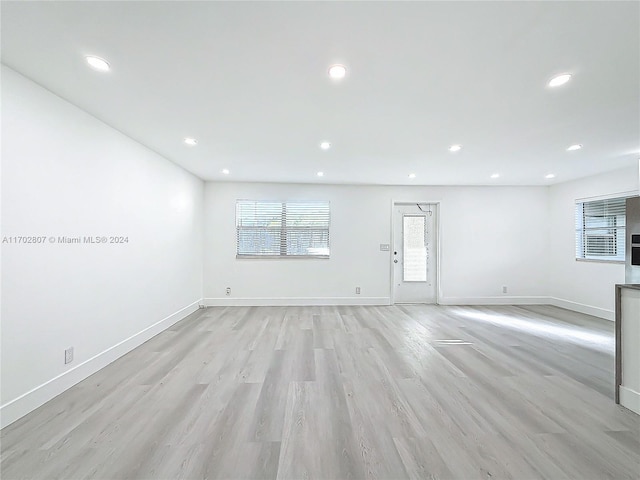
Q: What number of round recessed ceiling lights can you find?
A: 12